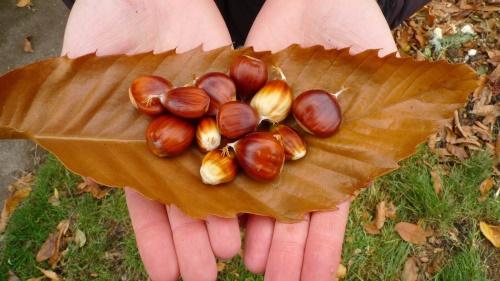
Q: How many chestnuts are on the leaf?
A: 12